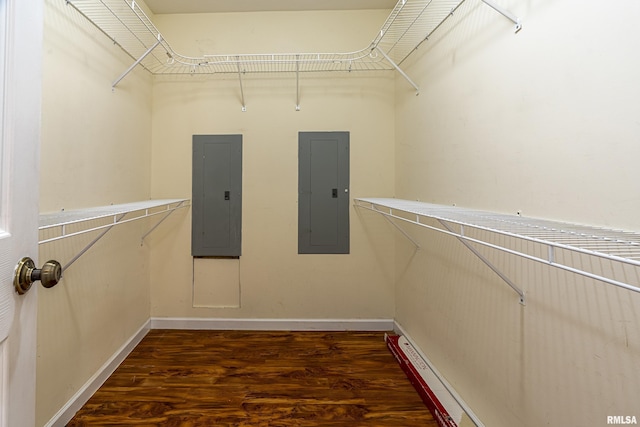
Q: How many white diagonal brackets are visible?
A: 9